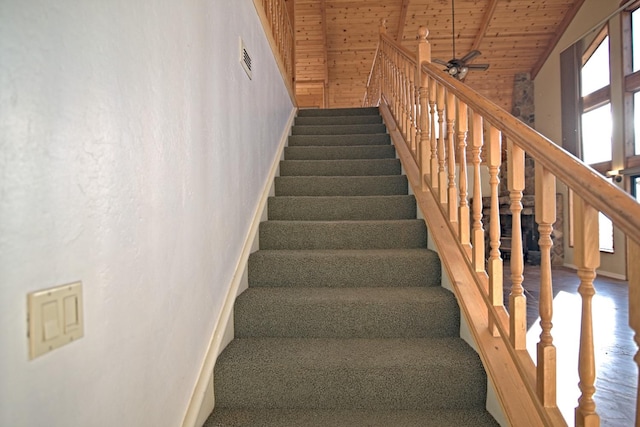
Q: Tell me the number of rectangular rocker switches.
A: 2